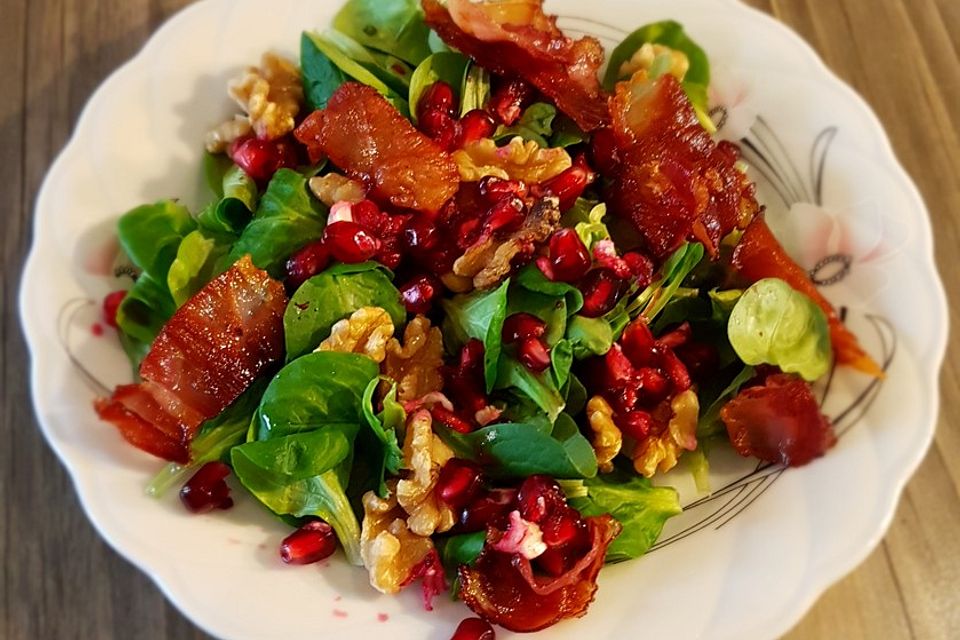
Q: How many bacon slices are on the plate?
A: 7